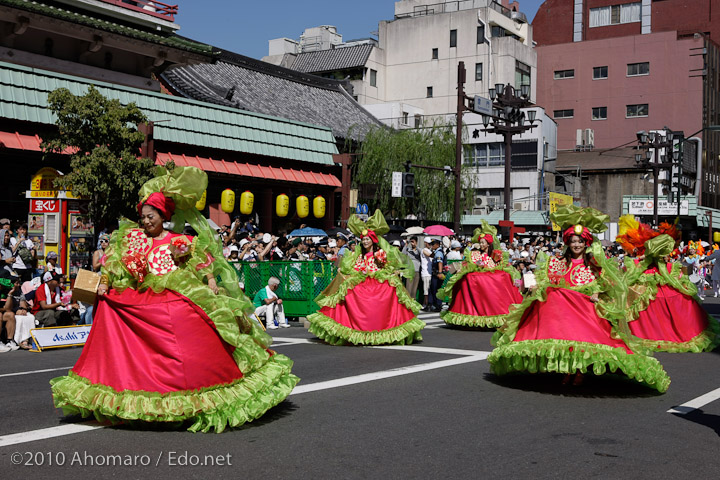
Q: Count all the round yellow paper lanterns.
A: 6